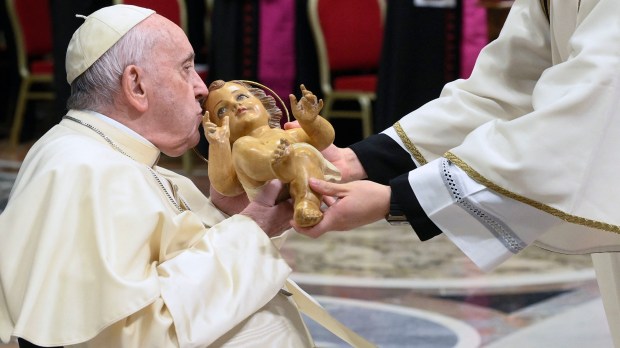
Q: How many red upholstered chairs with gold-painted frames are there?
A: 3